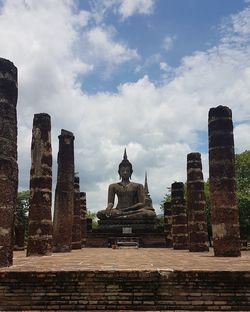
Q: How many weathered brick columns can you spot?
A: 9